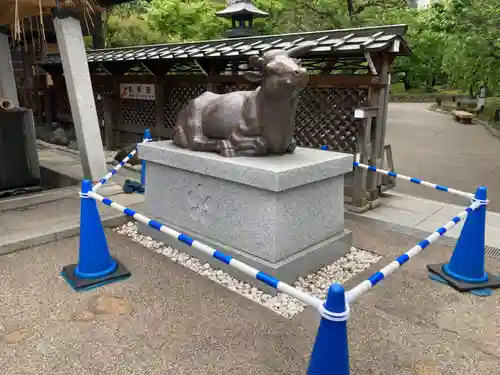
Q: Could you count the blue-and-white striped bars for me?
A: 4